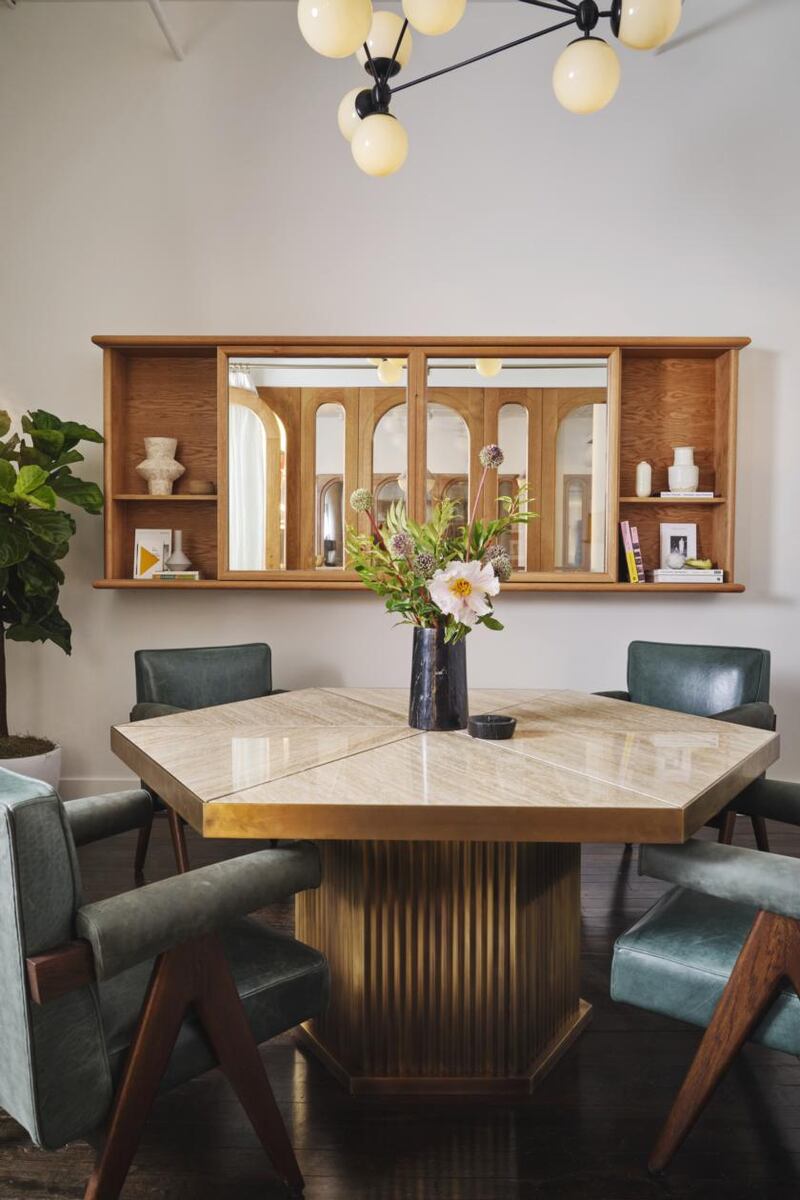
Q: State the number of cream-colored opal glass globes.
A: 7